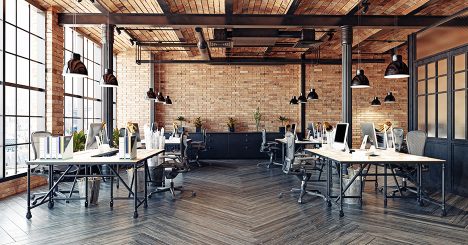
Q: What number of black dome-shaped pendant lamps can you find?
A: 12